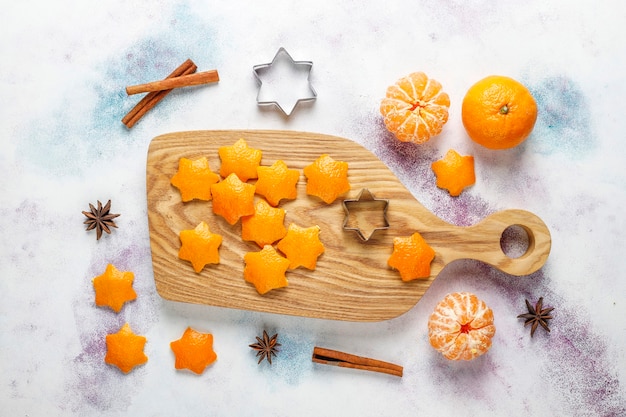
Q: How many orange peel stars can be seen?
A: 14